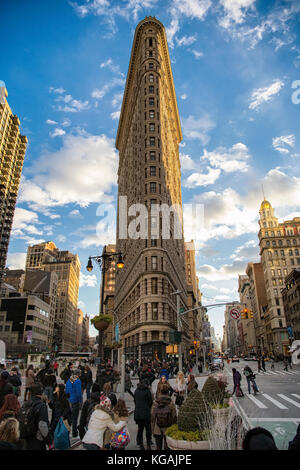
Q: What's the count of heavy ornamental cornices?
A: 1